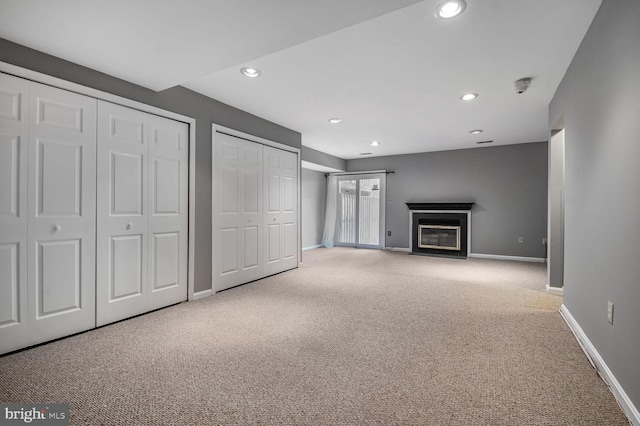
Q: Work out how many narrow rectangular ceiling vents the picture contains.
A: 2